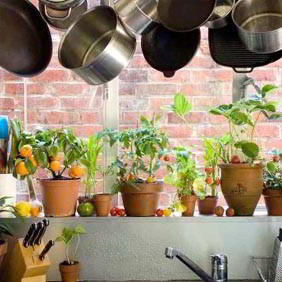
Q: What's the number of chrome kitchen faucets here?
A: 1